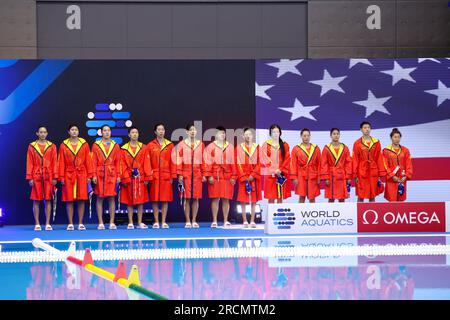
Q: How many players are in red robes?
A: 13